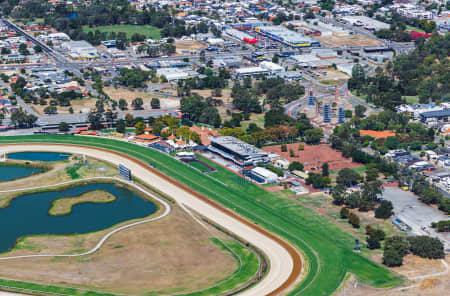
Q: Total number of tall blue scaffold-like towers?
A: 3